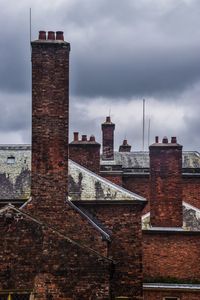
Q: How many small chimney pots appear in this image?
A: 11